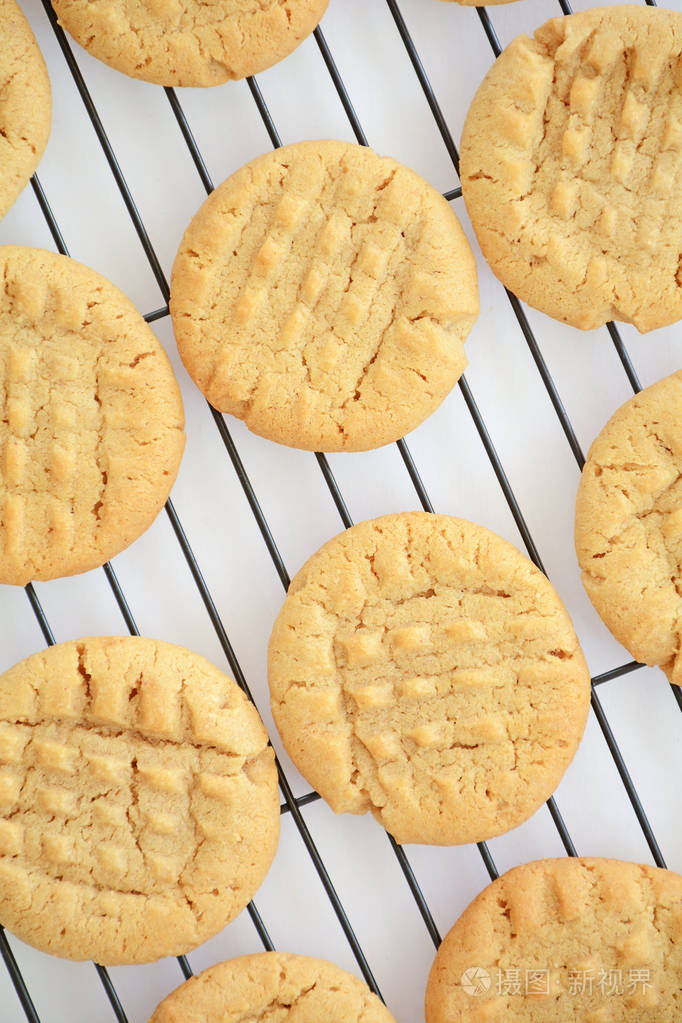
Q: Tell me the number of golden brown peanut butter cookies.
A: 11